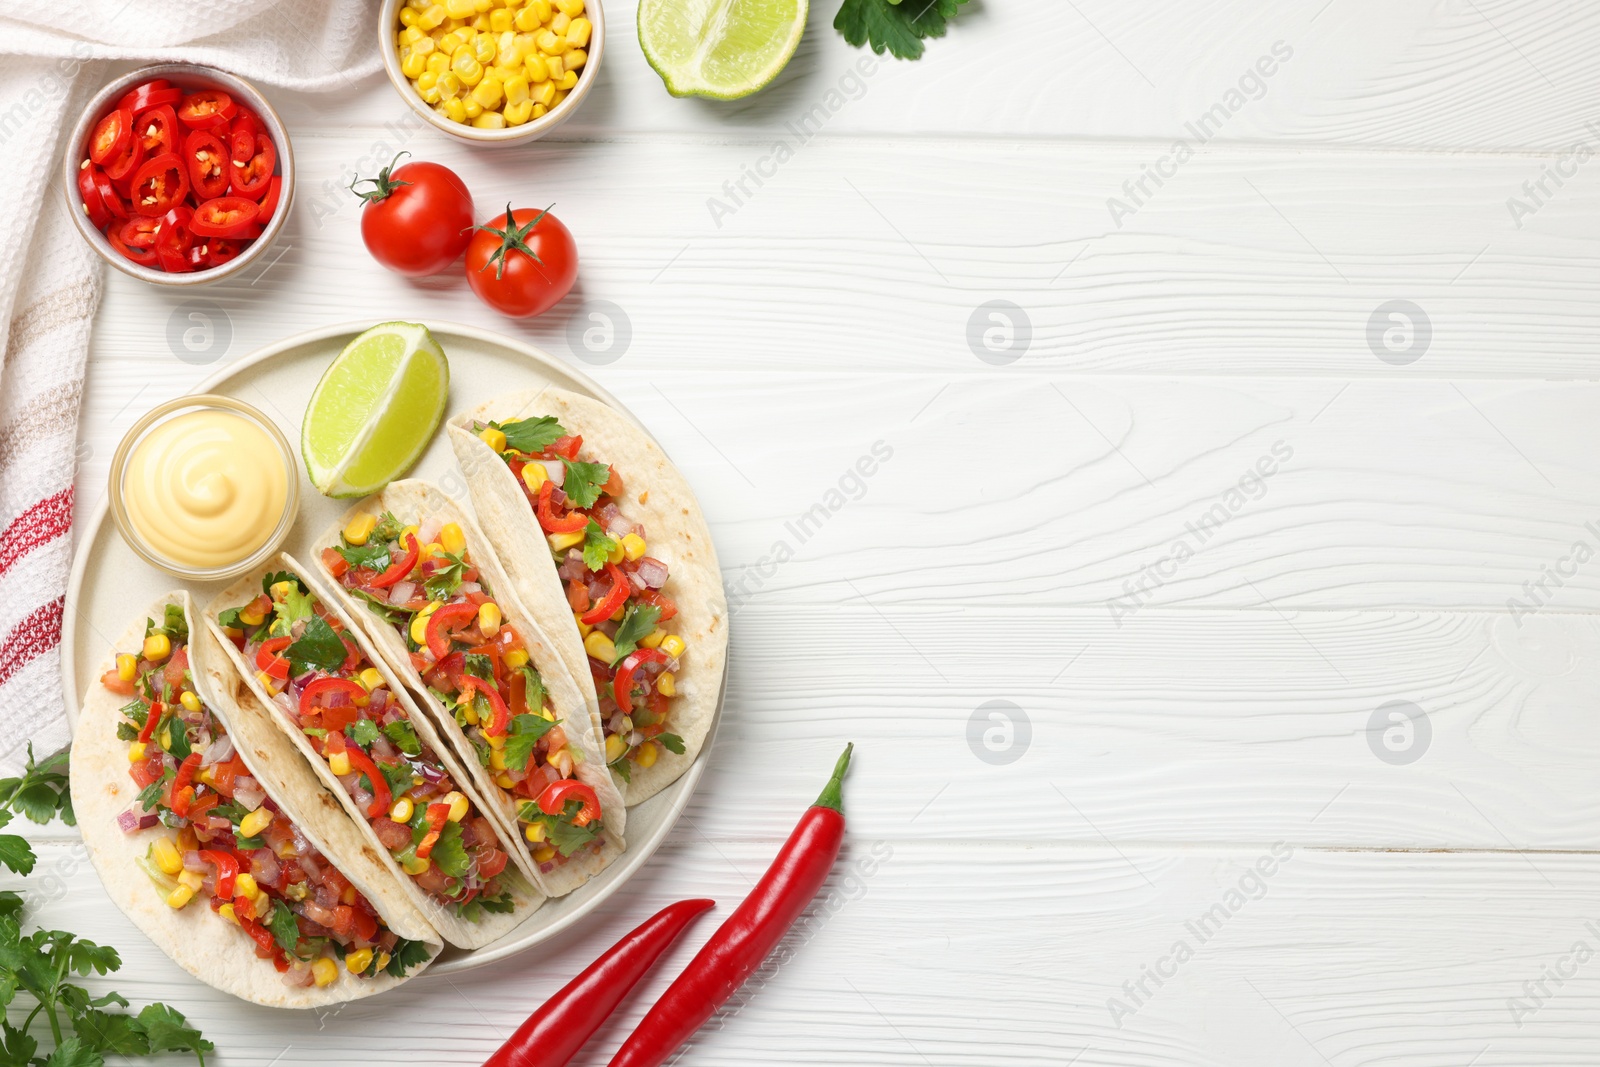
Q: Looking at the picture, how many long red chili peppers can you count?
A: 2